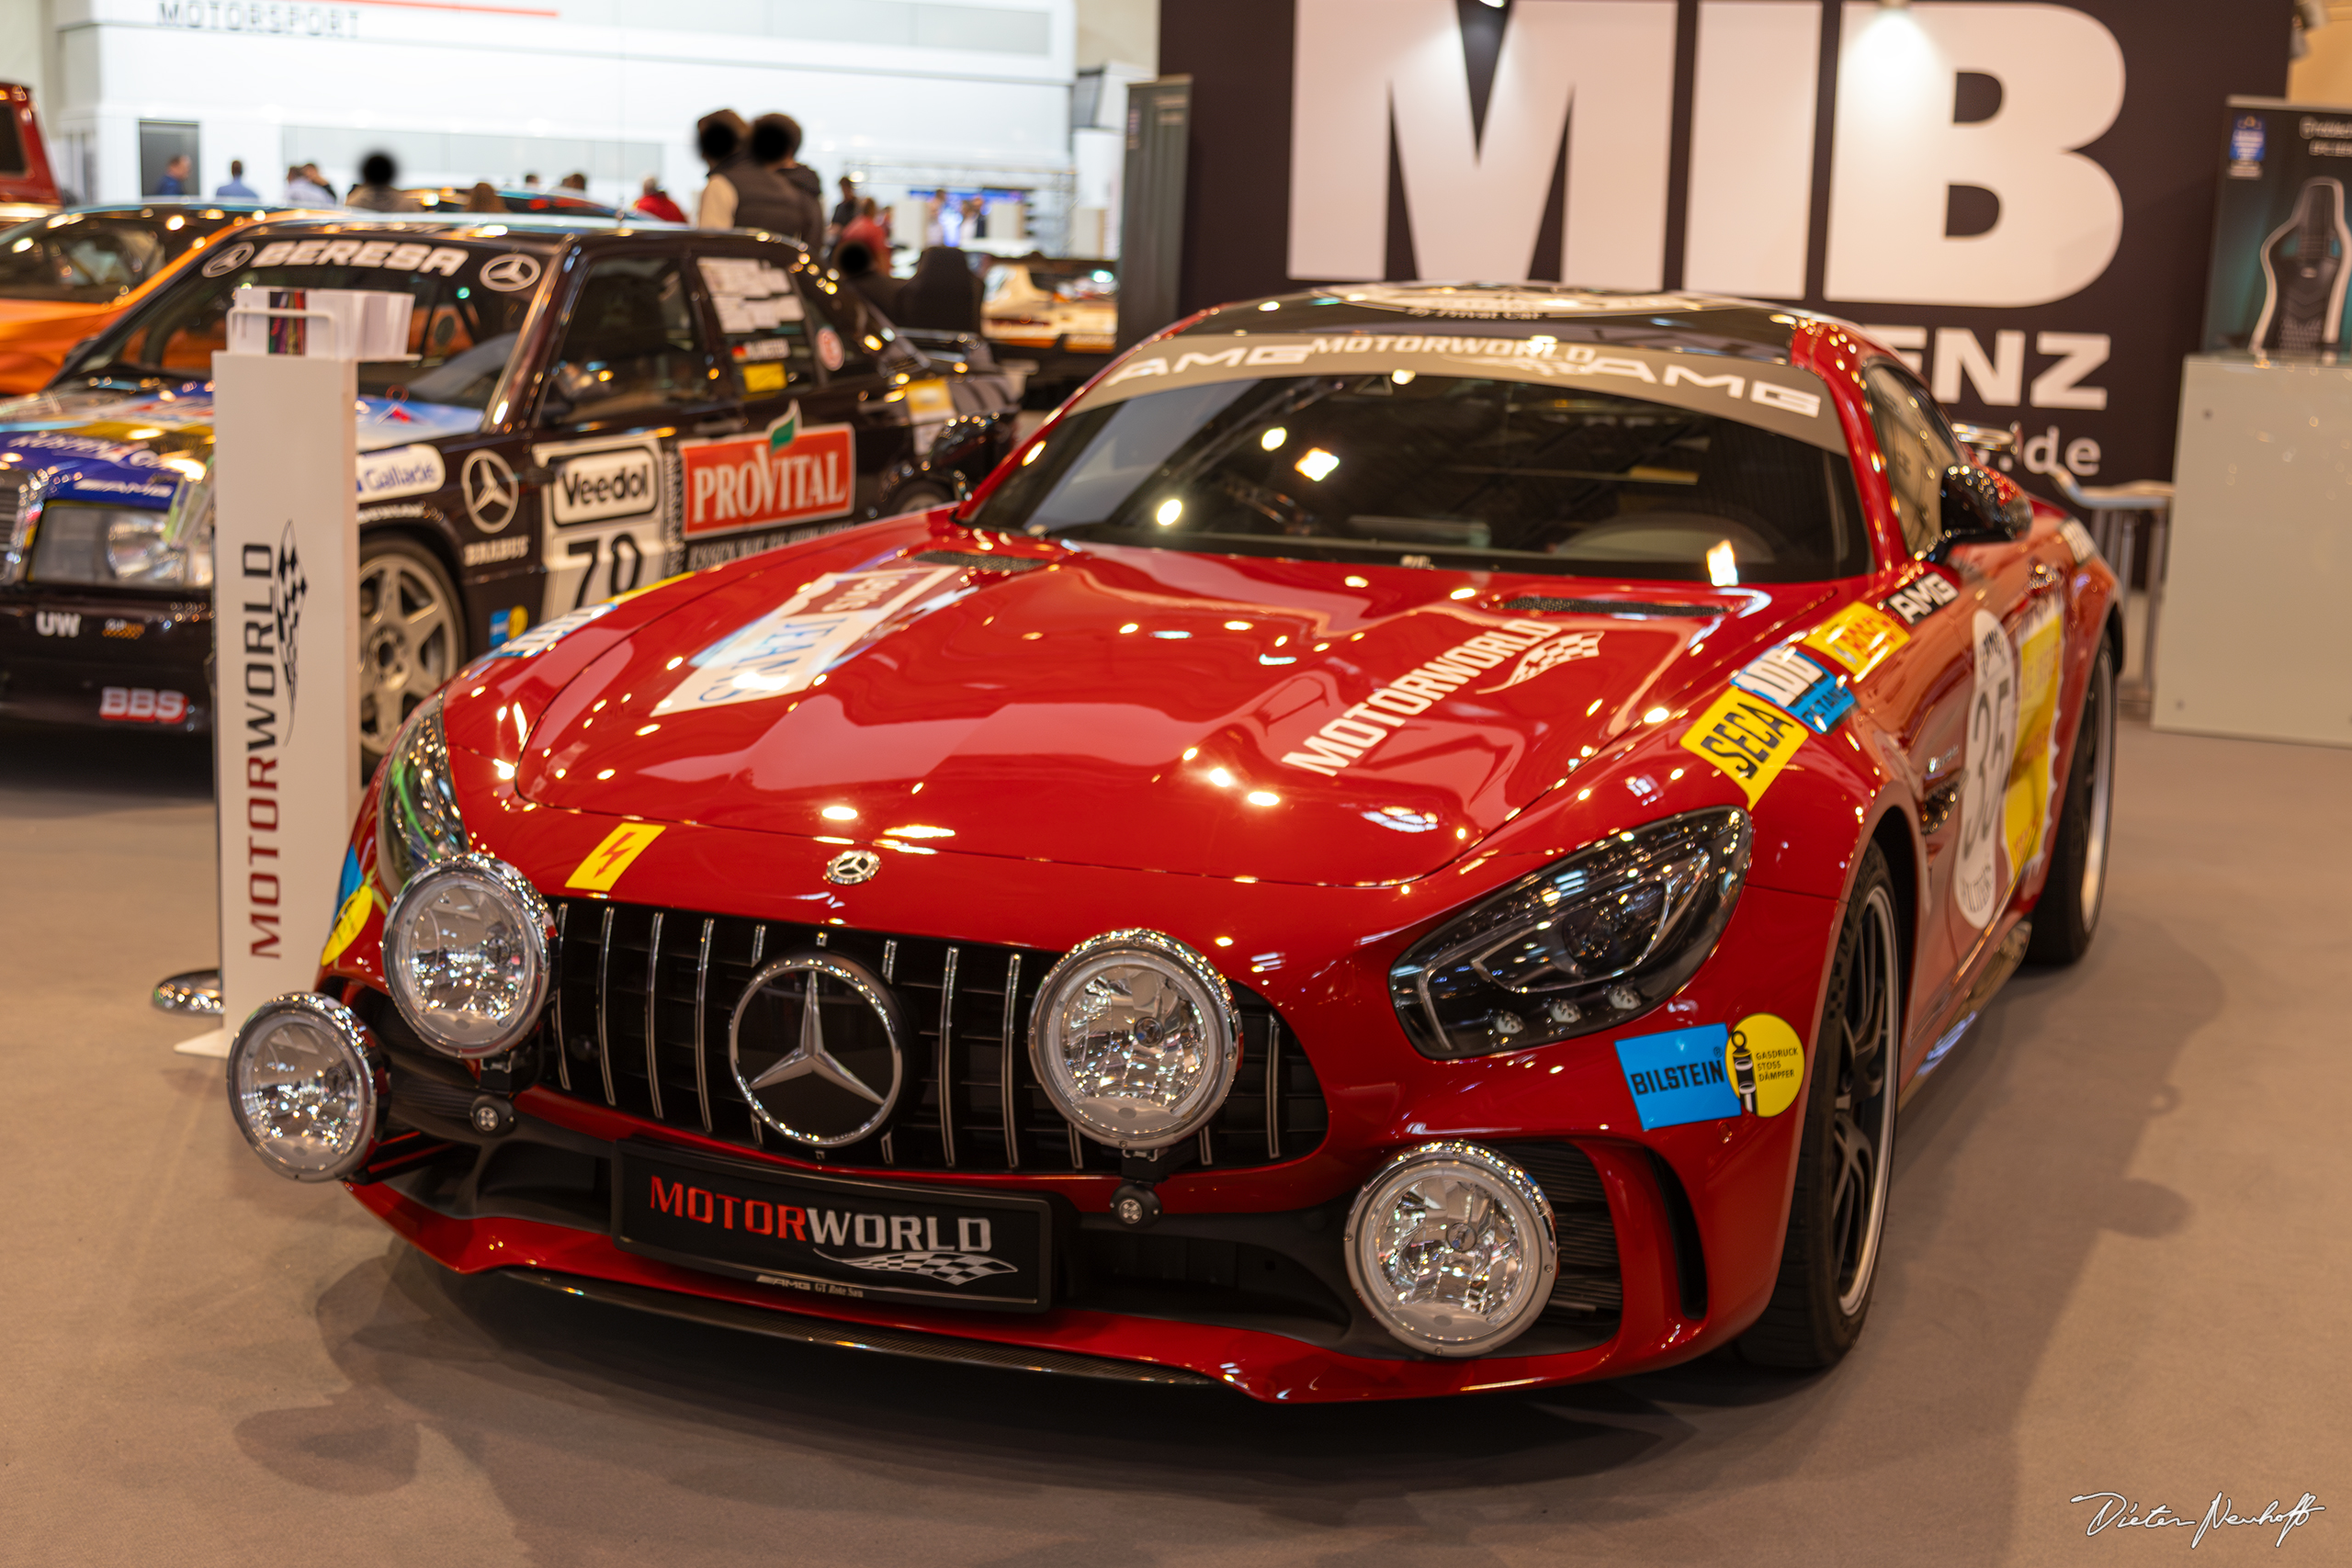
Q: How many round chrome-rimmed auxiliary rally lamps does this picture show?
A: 4